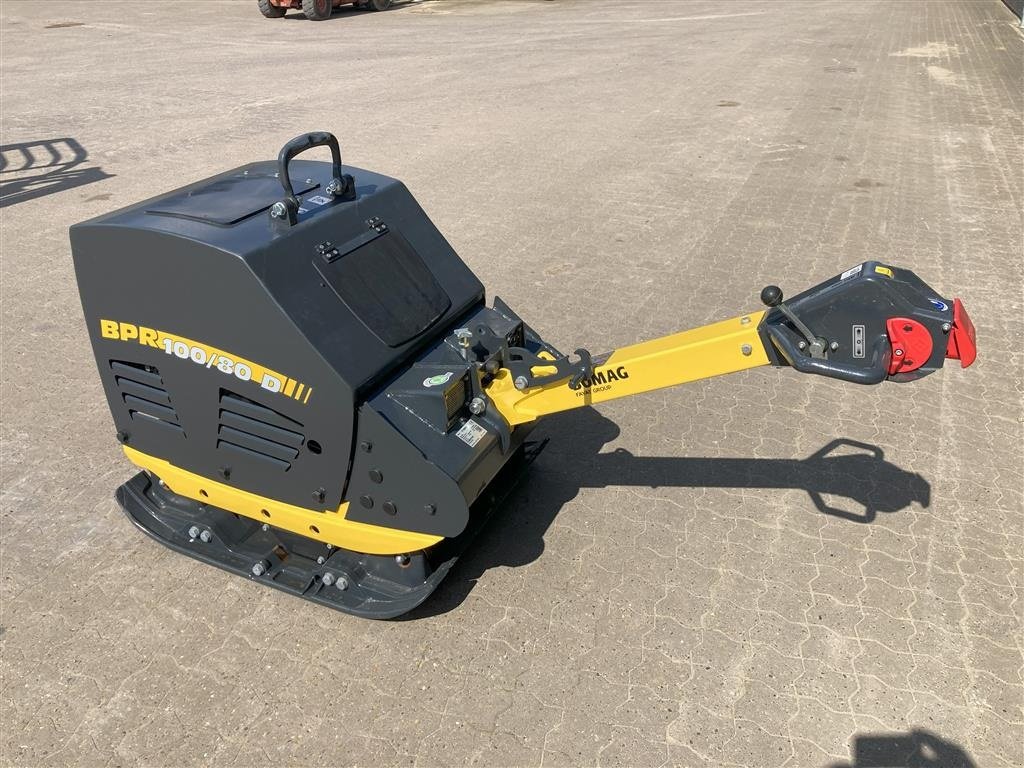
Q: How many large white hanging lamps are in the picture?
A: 0